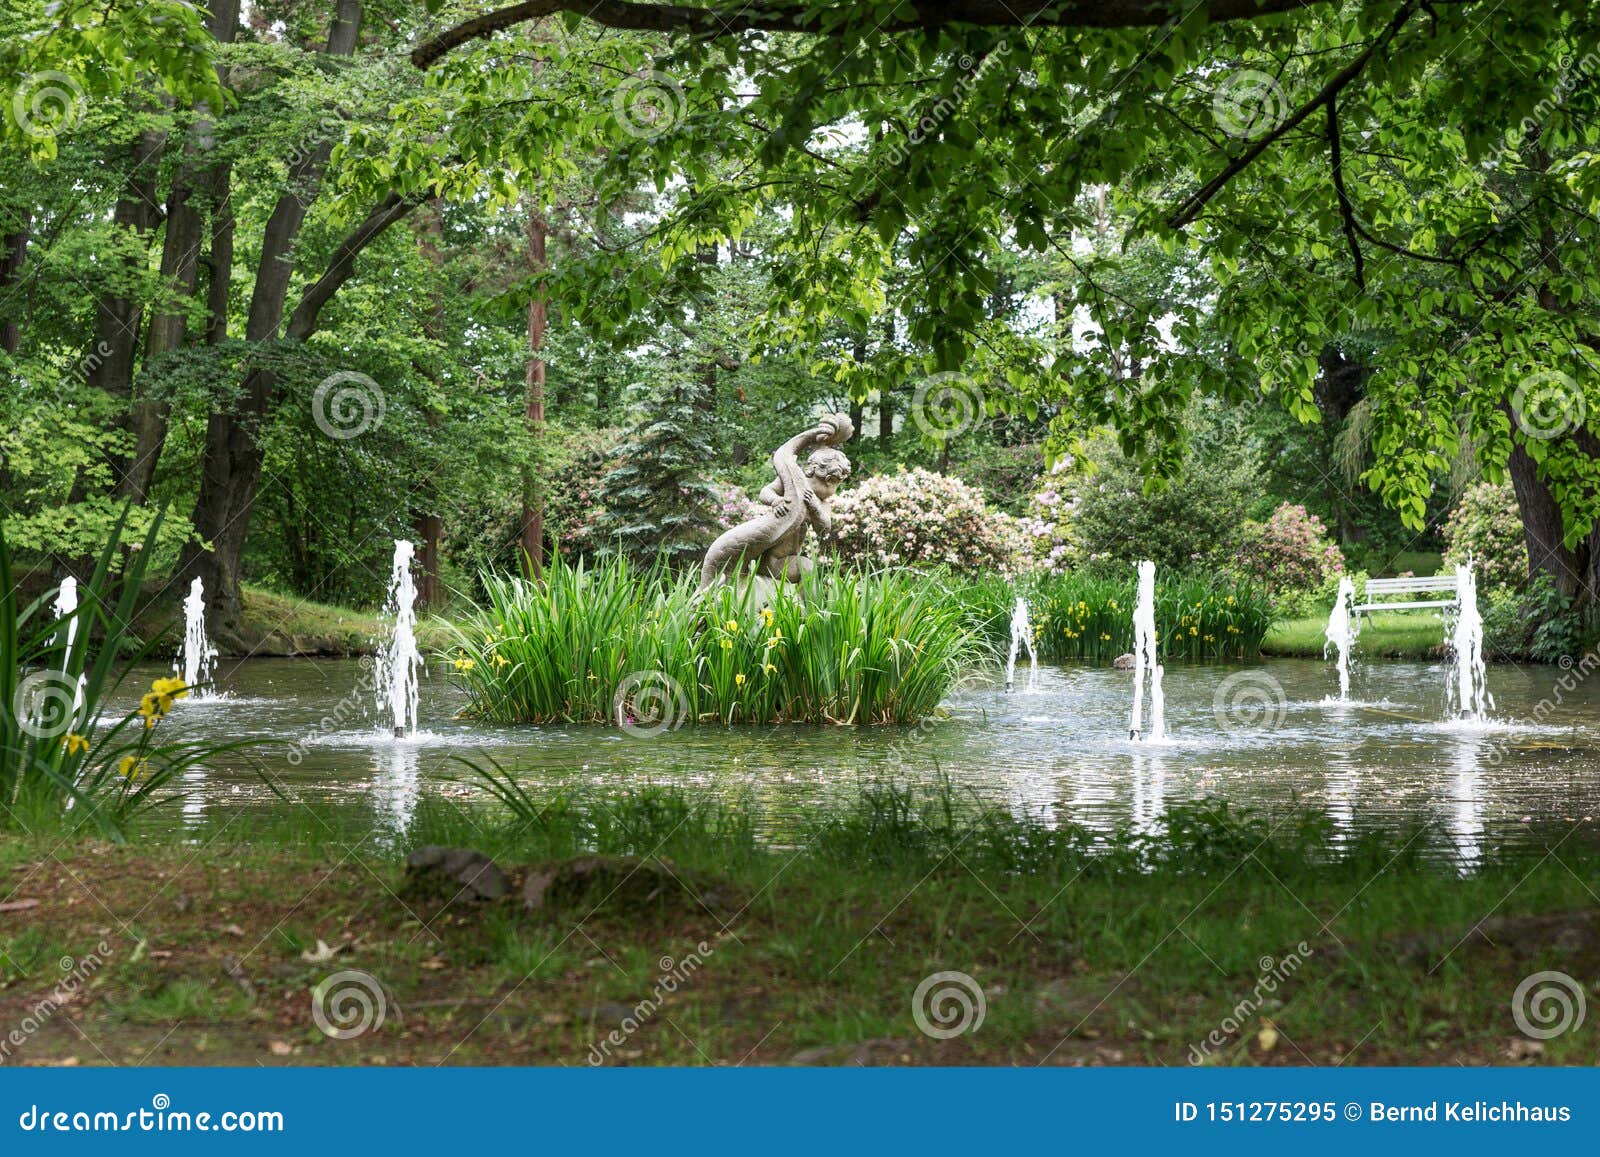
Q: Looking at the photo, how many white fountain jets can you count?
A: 7